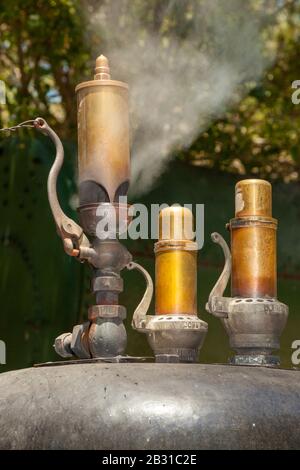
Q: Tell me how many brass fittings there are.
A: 3